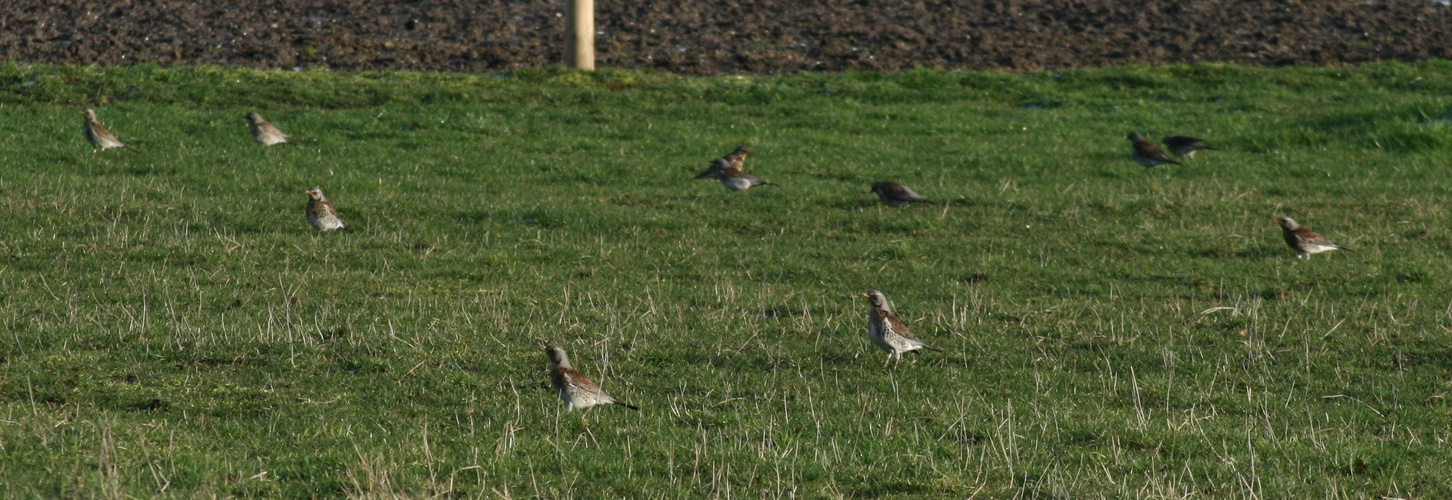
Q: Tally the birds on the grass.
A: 11